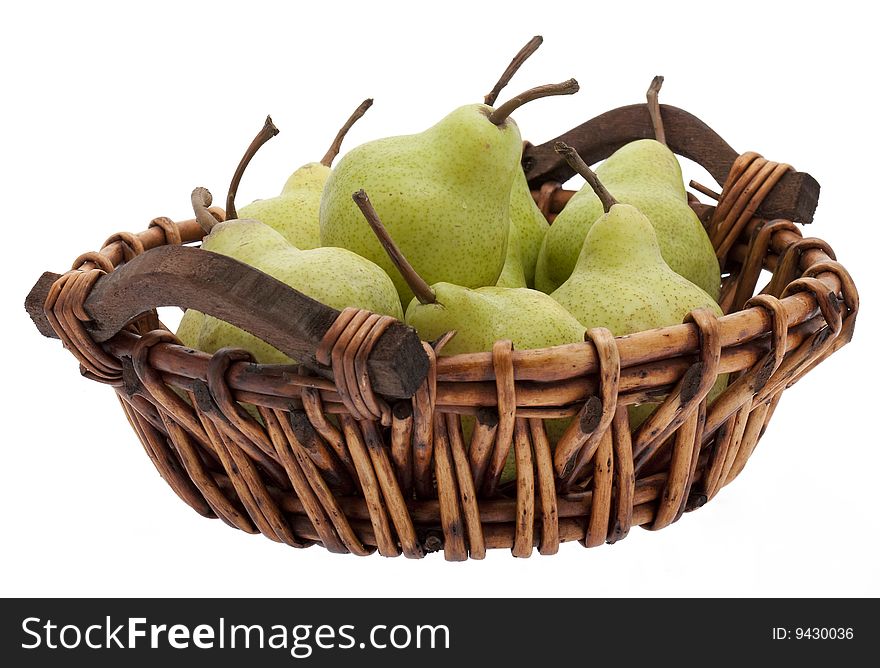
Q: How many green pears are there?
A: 8